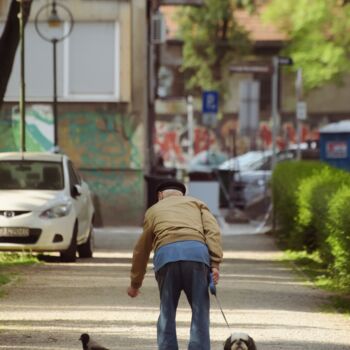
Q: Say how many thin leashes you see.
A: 1